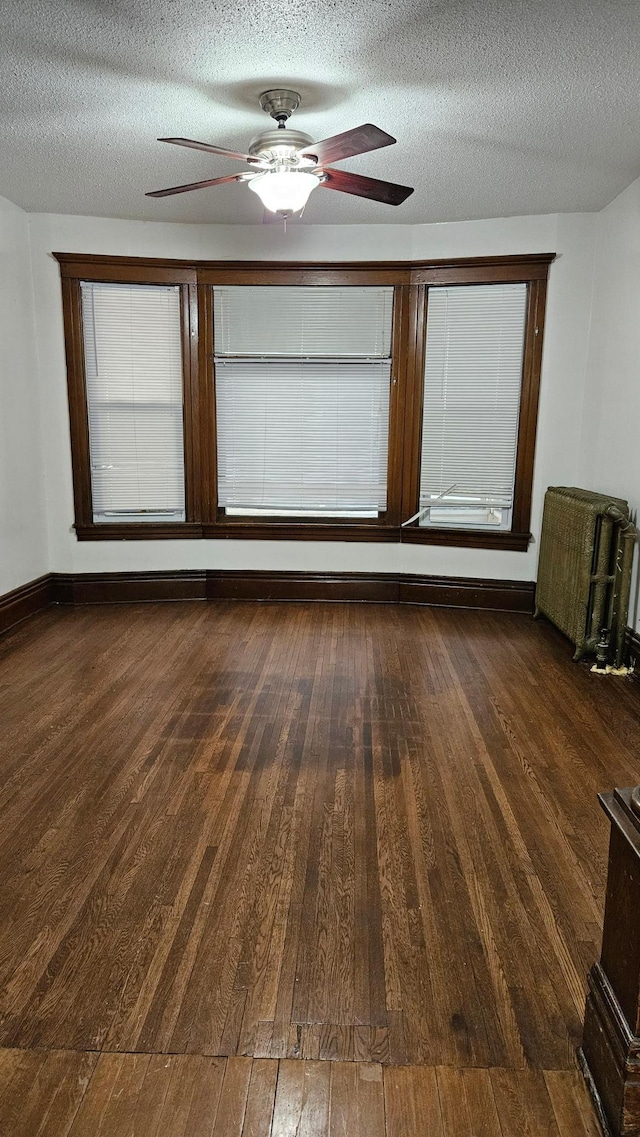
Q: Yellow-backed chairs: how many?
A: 0